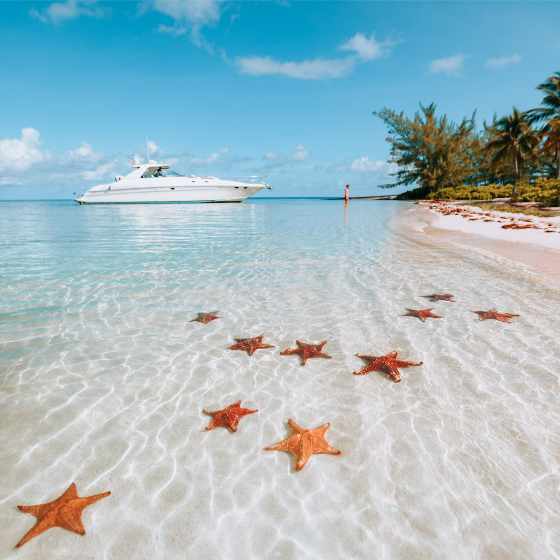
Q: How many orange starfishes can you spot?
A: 2